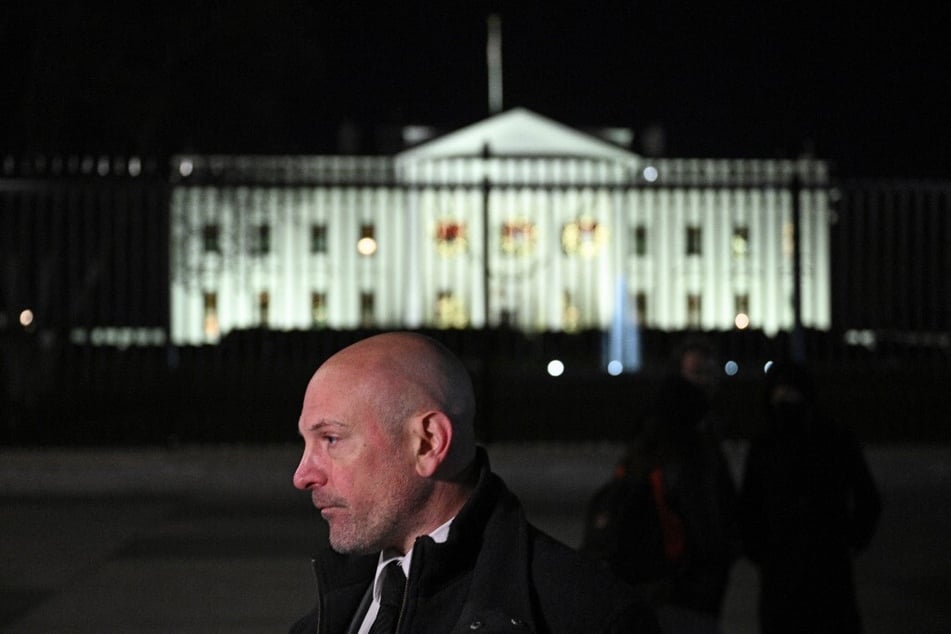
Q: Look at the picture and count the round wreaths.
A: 3